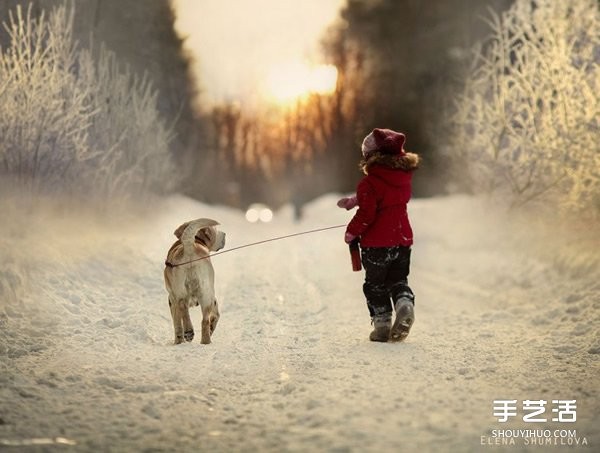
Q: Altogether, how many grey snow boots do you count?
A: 2